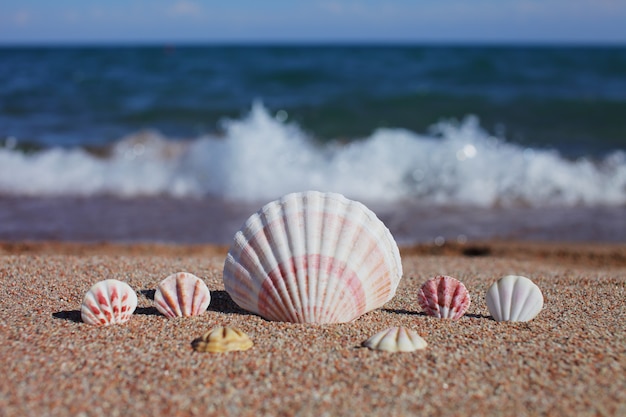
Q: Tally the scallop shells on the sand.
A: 7